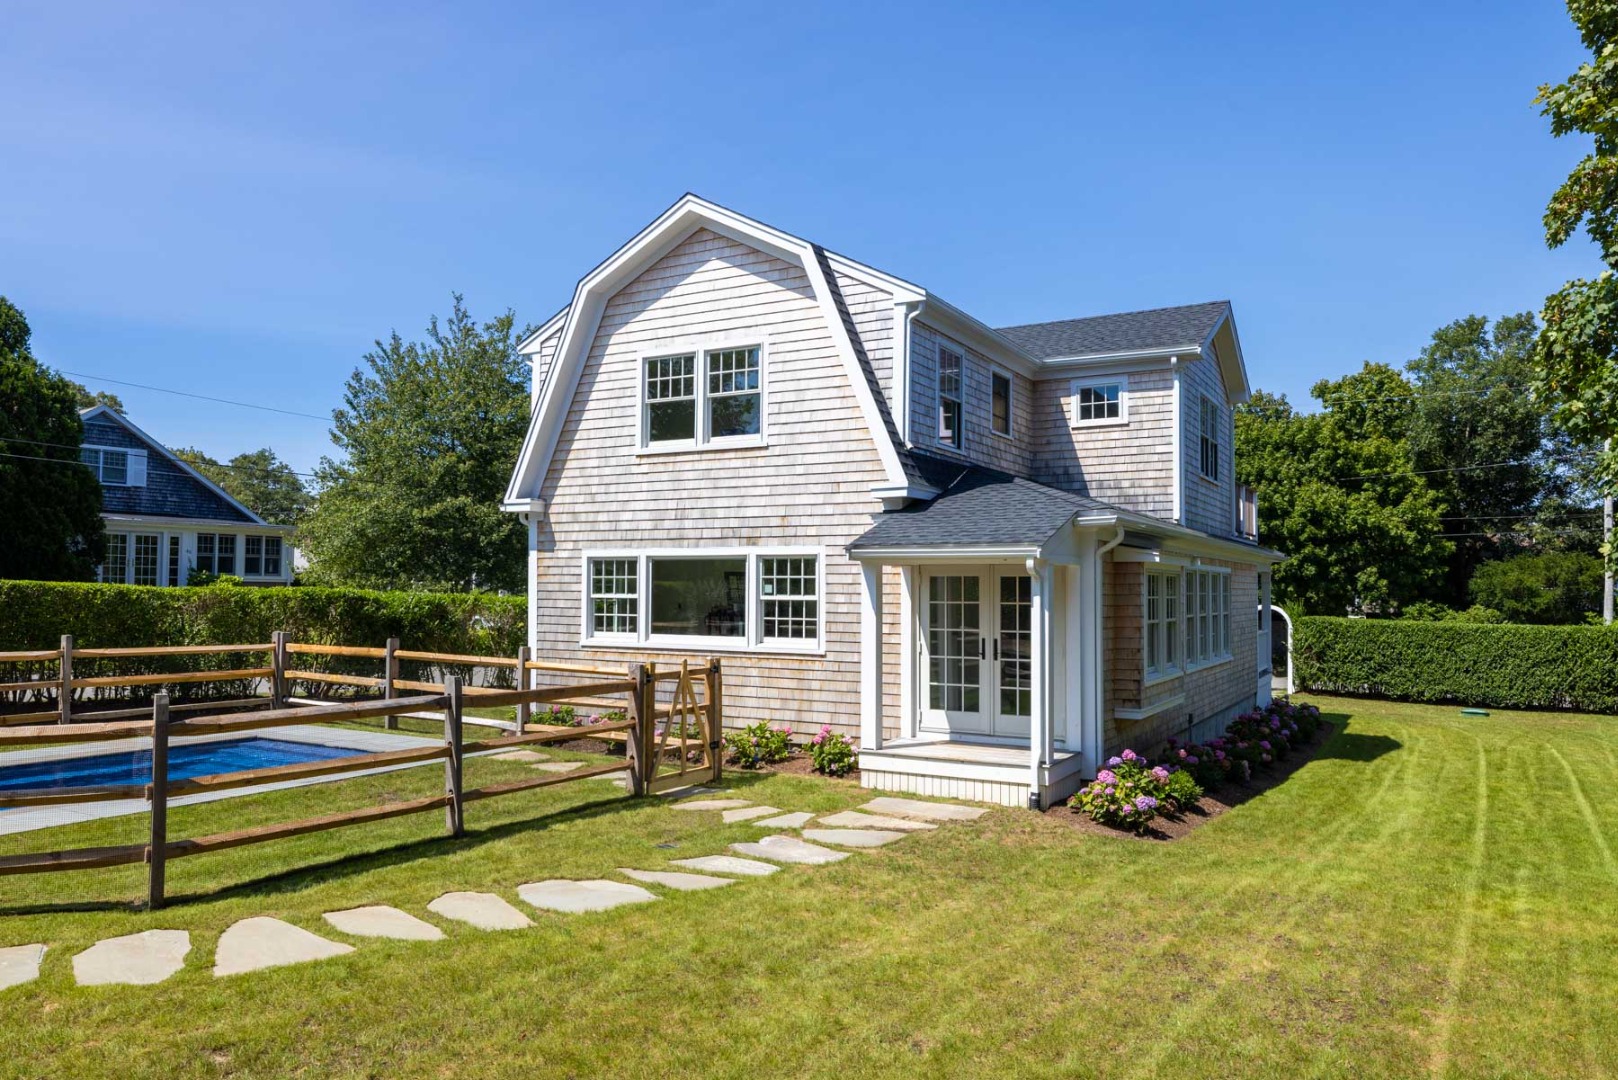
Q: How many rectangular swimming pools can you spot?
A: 1